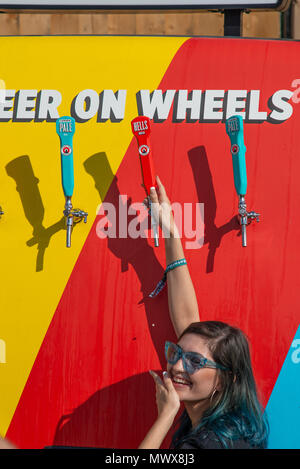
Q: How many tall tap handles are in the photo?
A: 3